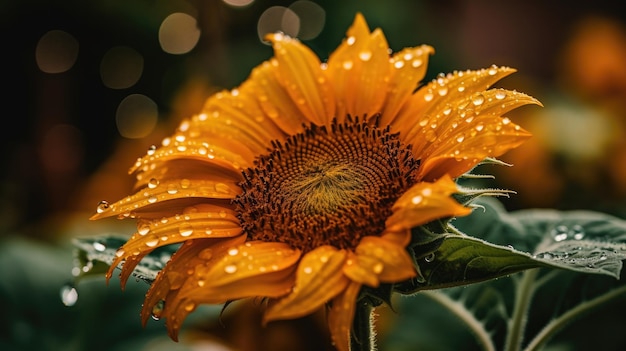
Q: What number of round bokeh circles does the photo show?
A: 7